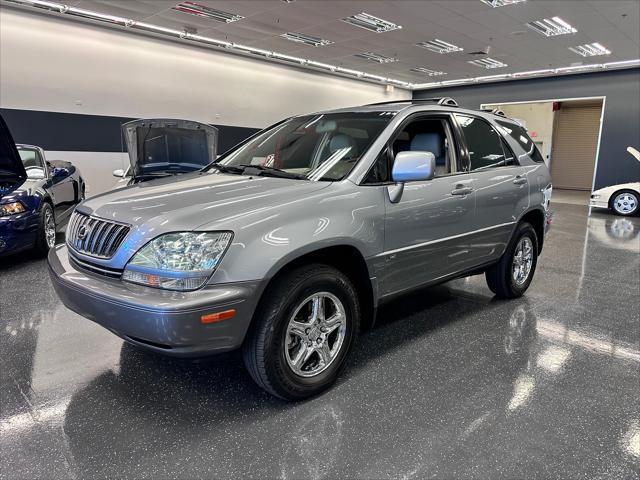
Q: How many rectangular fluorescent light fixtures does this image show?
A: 10